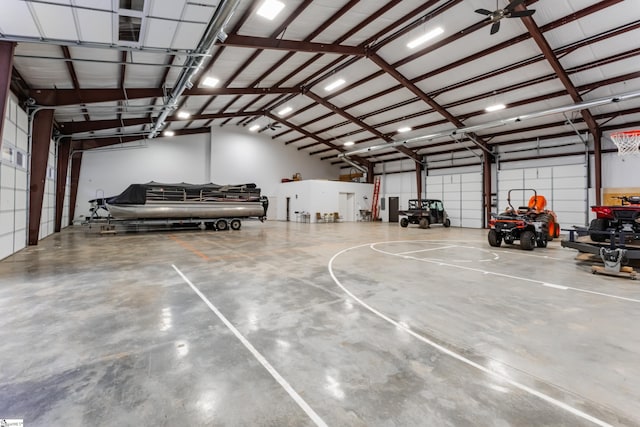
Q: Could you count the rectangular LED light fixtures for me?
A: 11